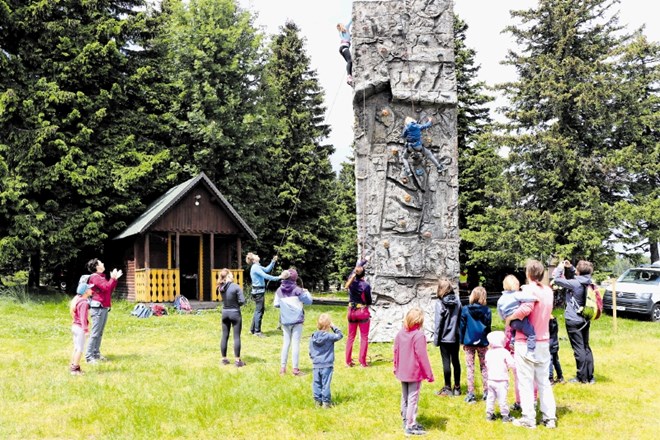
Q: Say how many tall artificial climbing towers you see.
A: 1